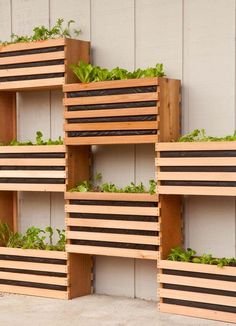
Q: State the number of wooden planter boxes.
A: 7